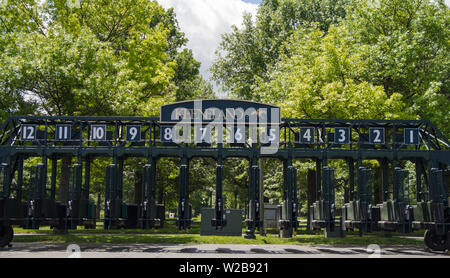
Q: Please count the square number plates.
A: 12